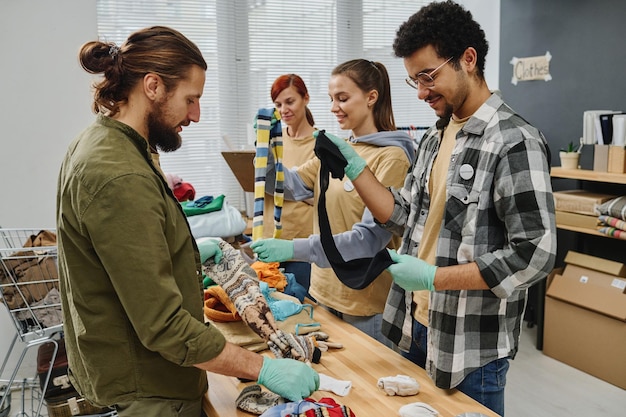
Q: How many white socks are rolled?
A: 2